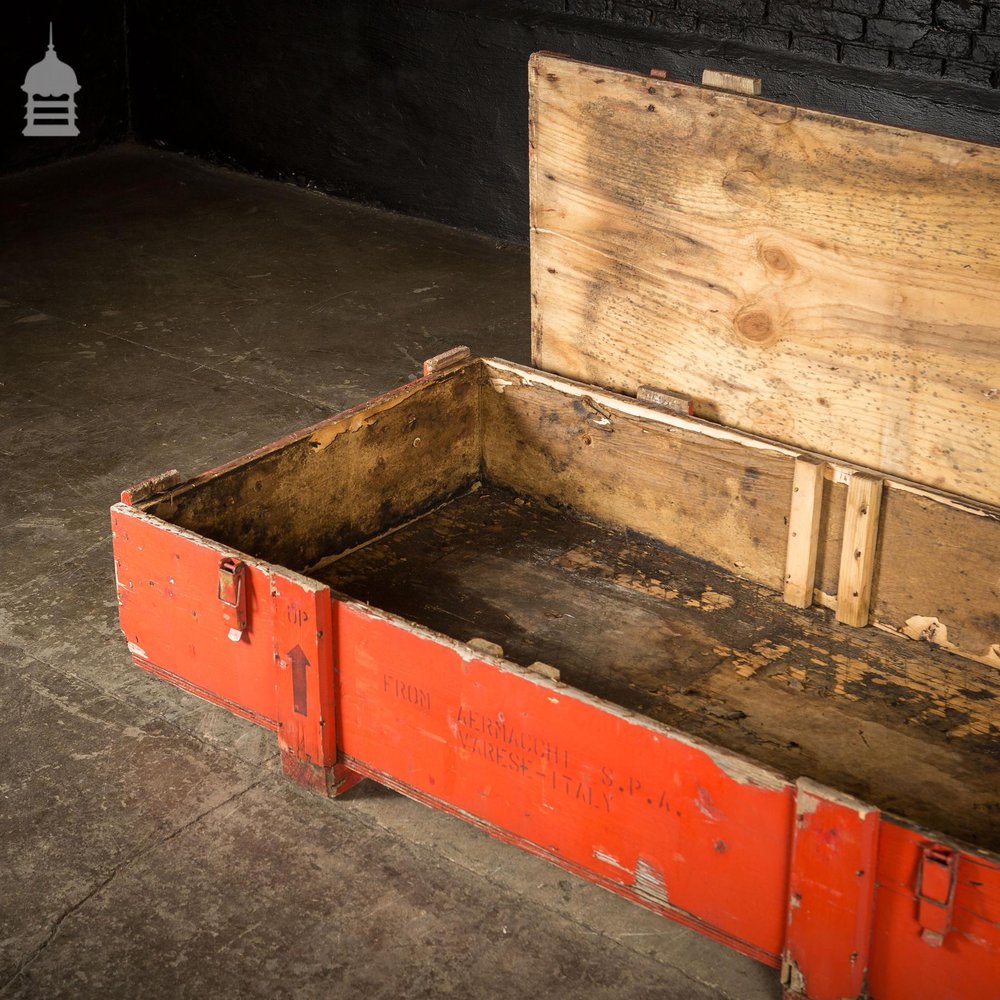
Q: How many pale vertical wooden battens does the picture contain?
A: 2